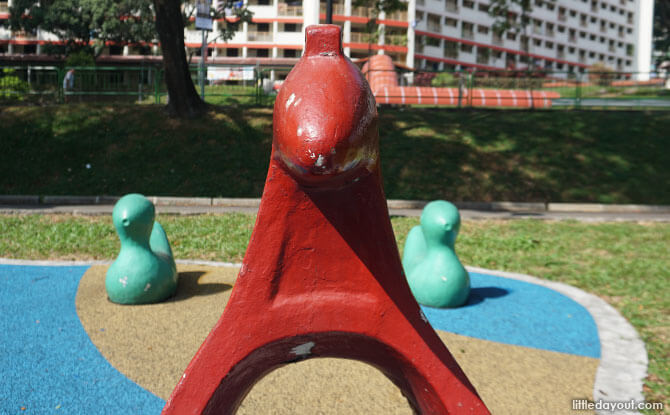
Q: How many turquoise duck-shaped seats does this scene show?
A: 2